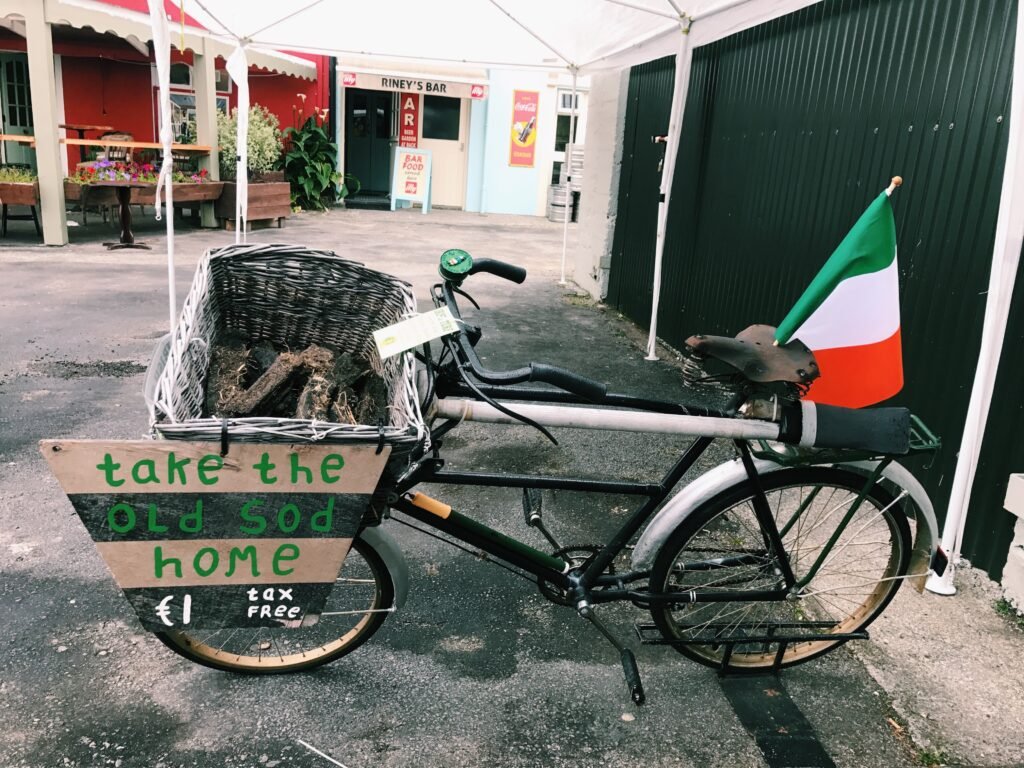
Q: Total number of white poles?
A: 5